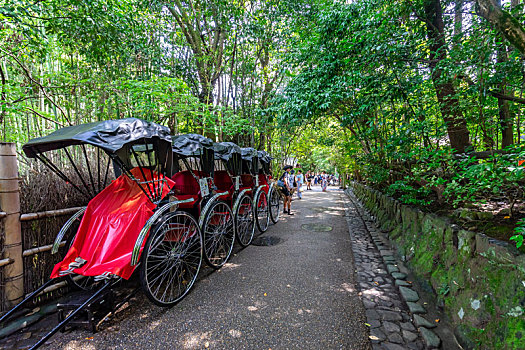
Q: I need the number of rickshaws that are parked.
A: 5